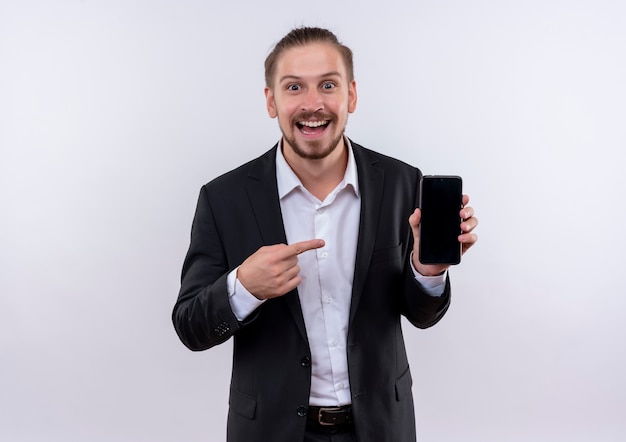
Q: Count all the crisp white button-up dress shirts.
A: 1